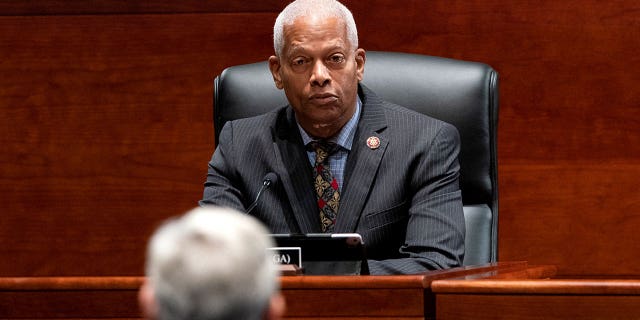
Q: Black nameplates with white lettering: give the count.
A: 1